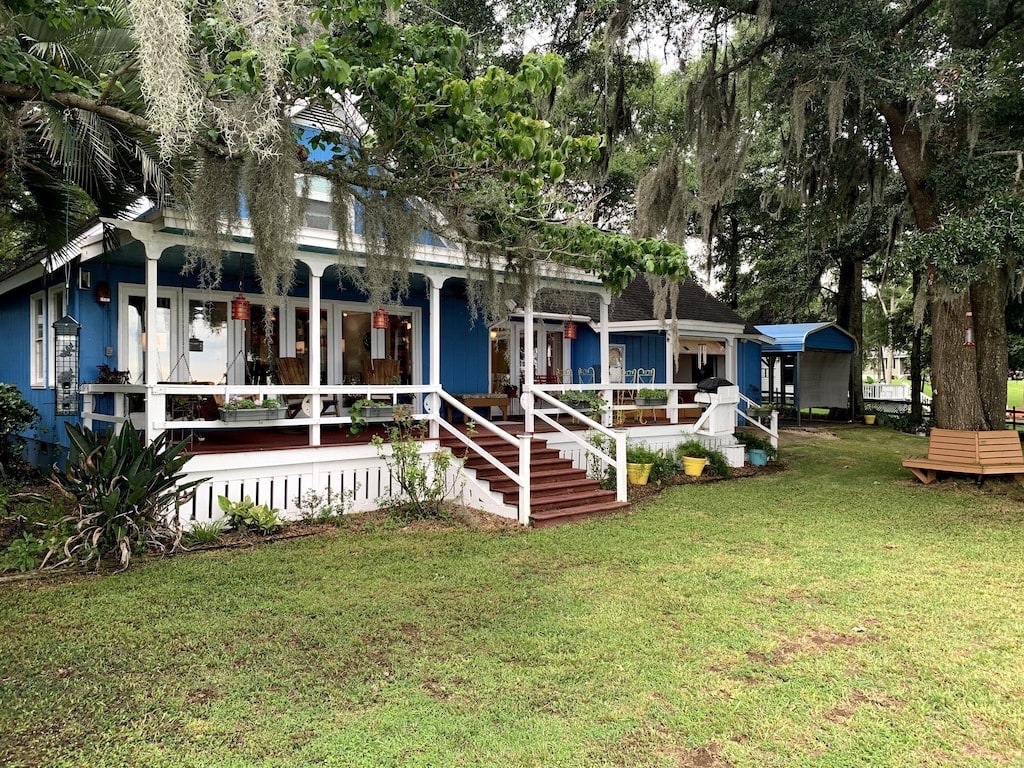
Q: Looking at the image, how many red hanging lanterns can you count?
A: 3